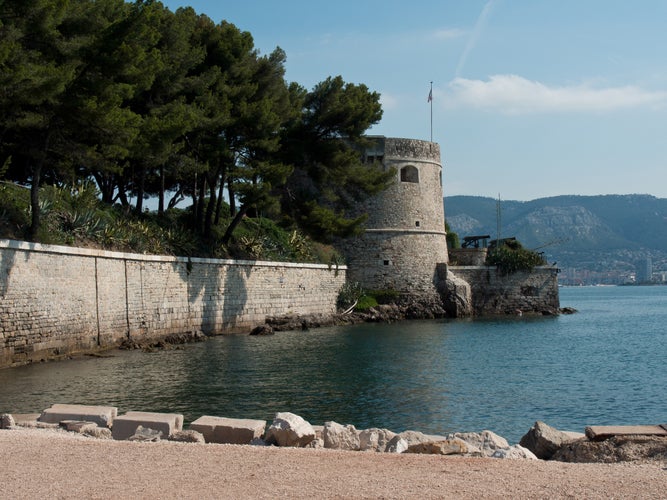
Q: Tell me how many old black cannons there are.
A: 2